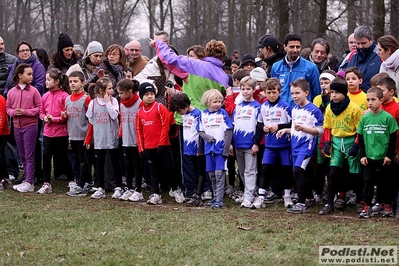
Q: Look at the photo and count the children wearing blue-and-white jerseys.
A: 5